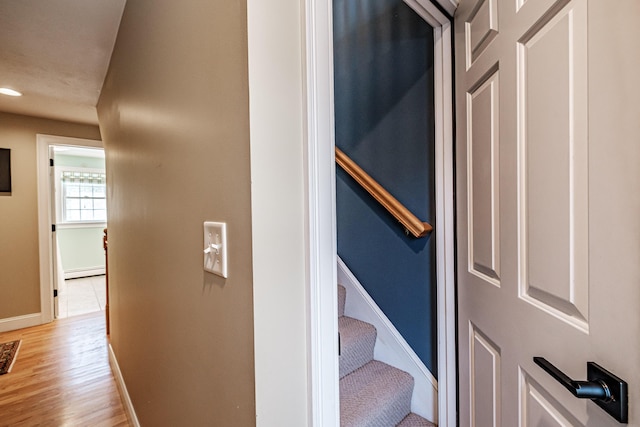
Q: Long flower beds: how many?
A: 0